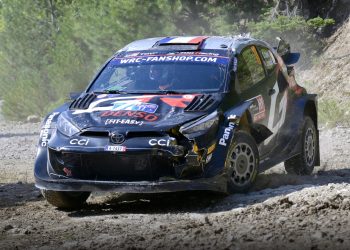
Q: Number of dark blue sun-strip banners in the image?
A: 1